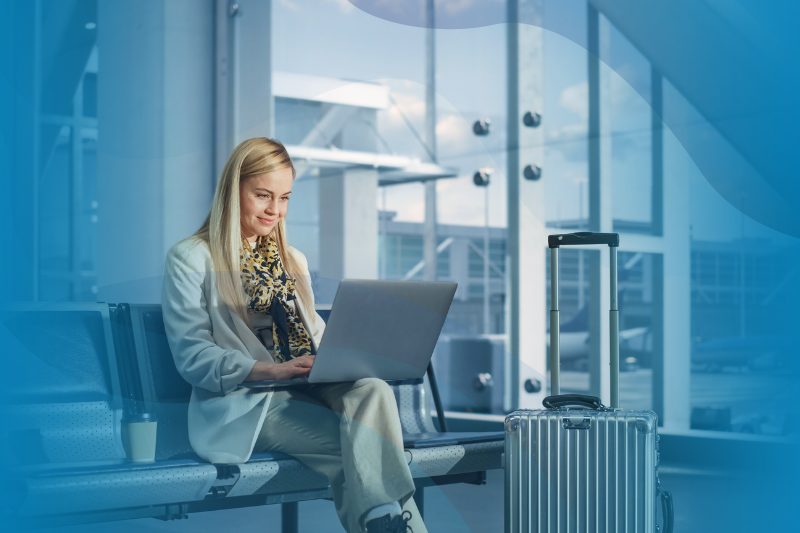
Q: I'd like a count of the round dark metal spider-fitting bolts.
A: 6